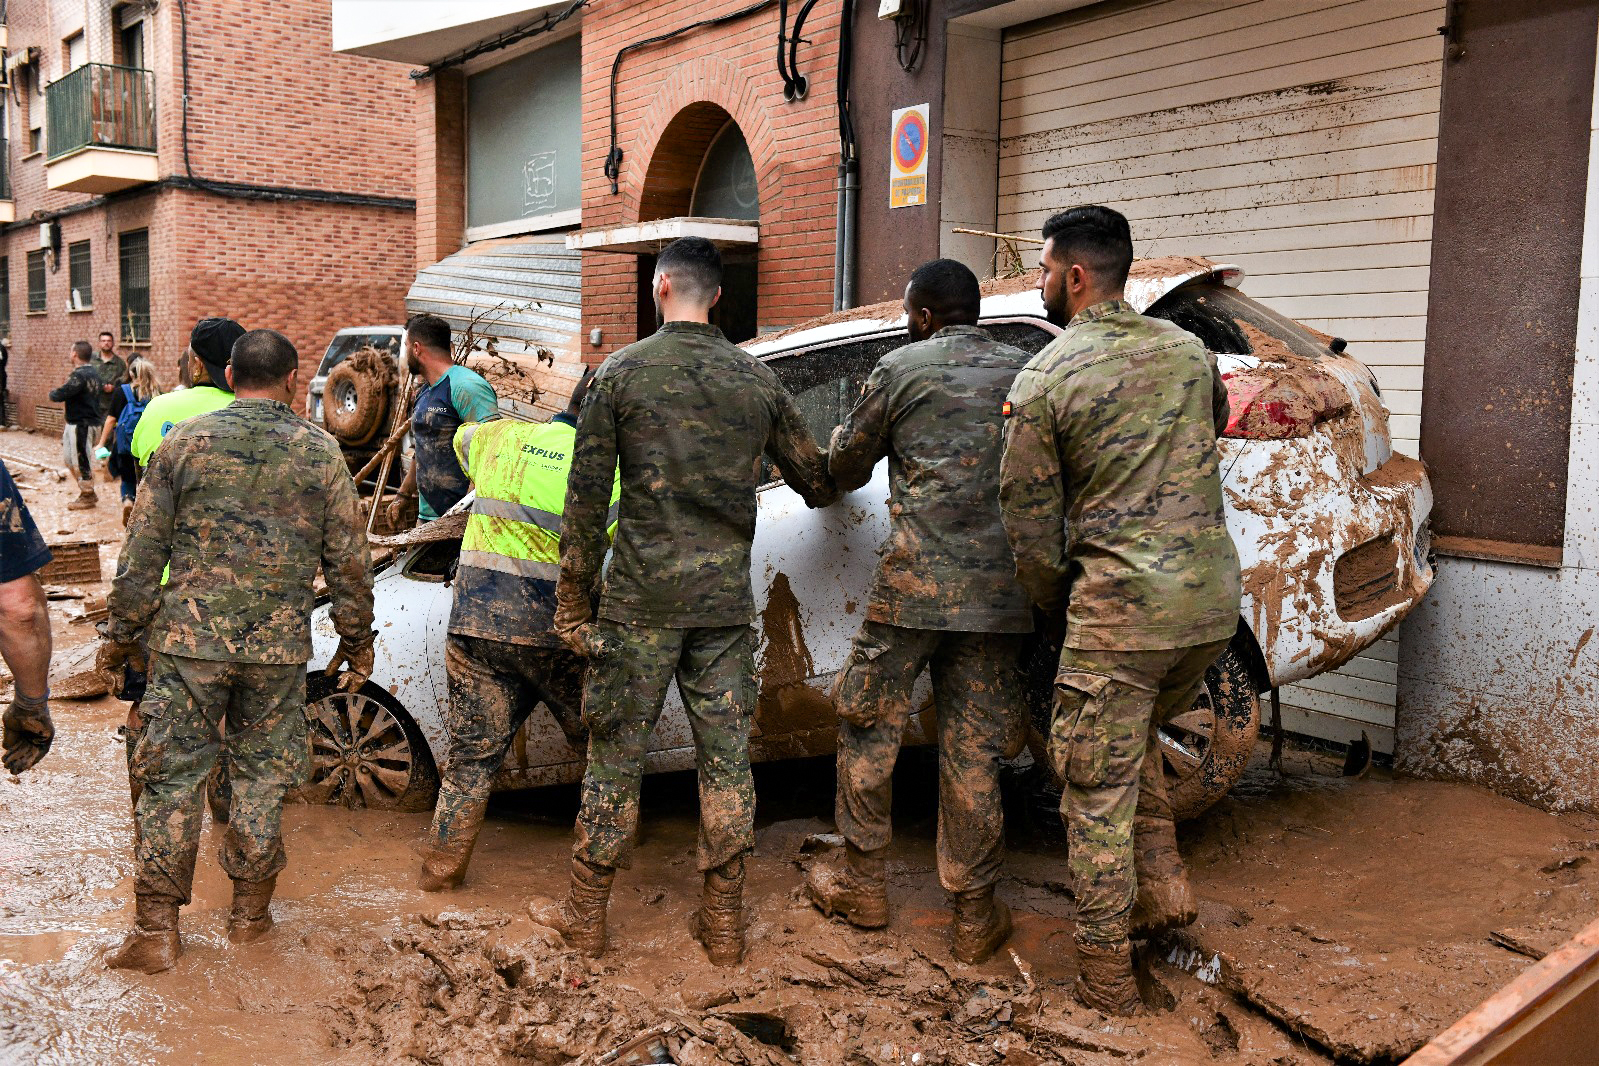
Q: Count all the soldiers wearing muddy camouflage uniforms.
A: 4